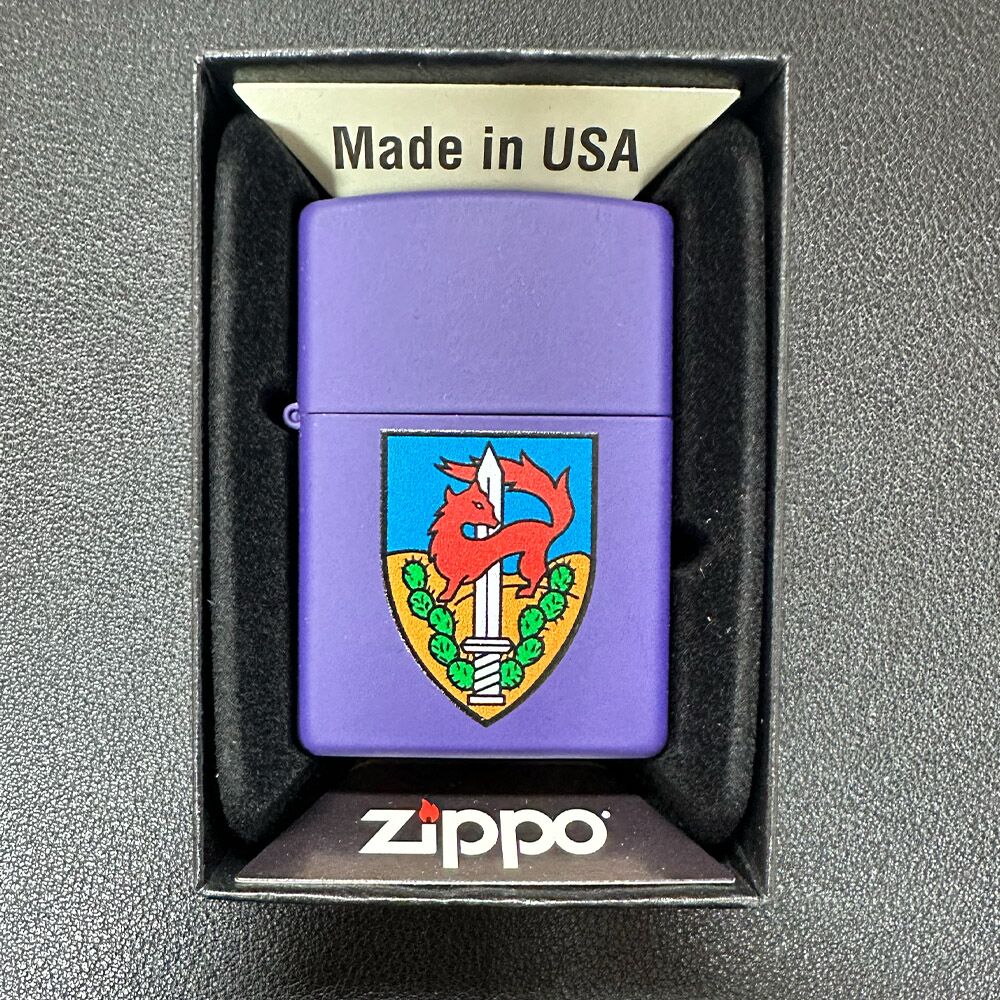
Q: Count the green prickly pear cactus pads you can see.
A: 10